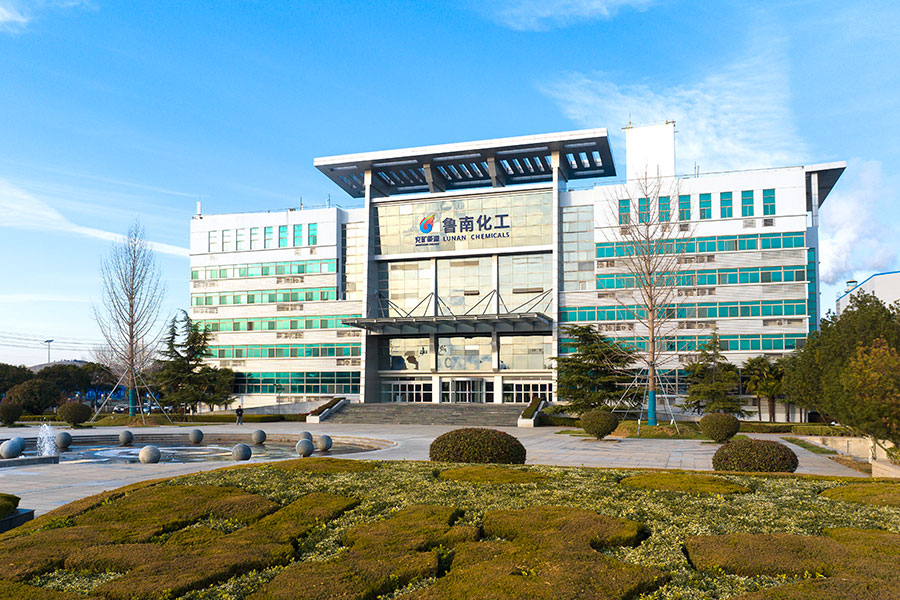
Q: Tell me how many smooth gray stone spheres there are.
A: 11